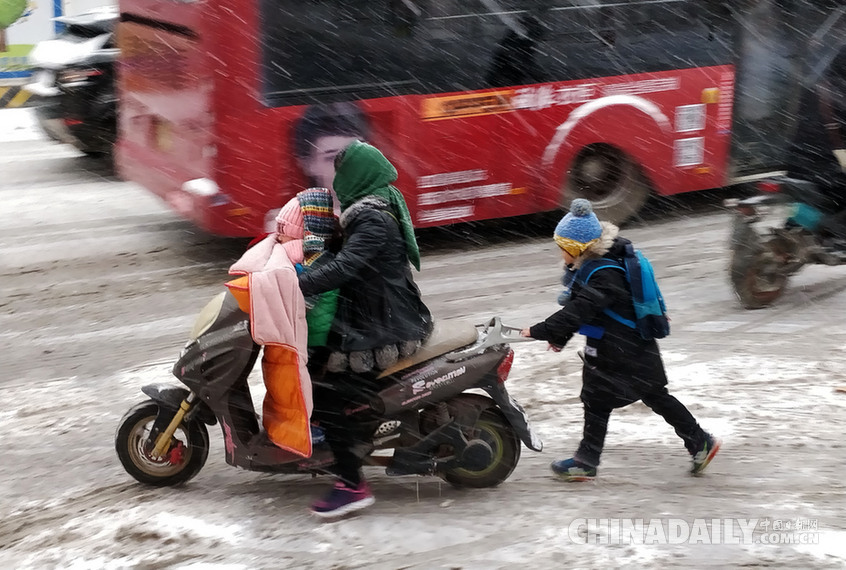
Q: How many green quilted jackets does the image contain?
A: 1